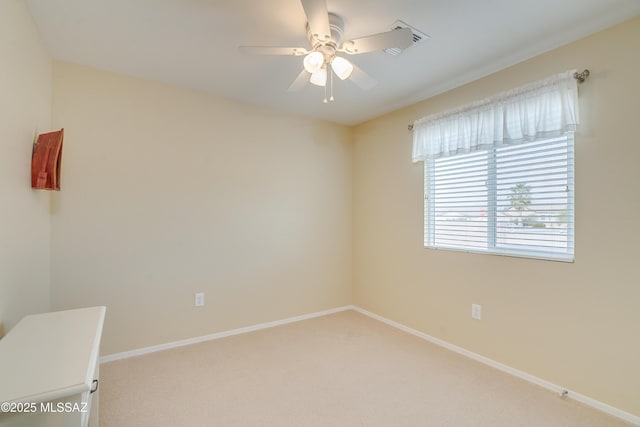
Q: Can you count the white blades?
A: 5